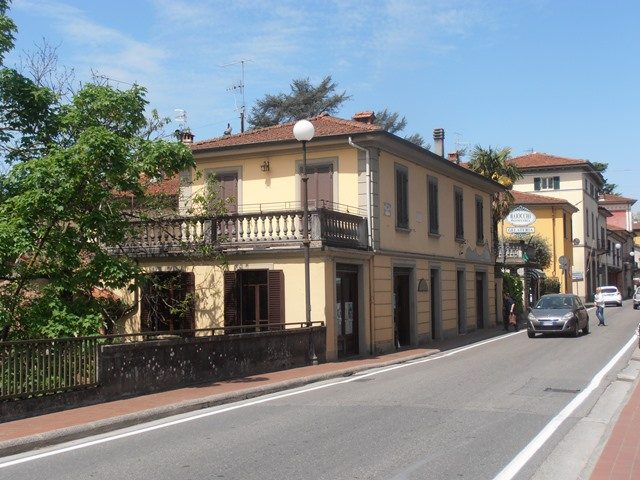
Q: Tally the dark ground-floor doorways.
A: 5